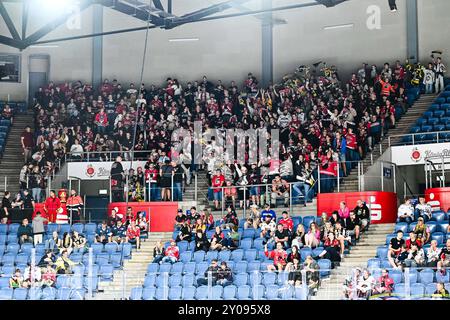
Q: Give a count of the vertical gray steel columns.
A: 3